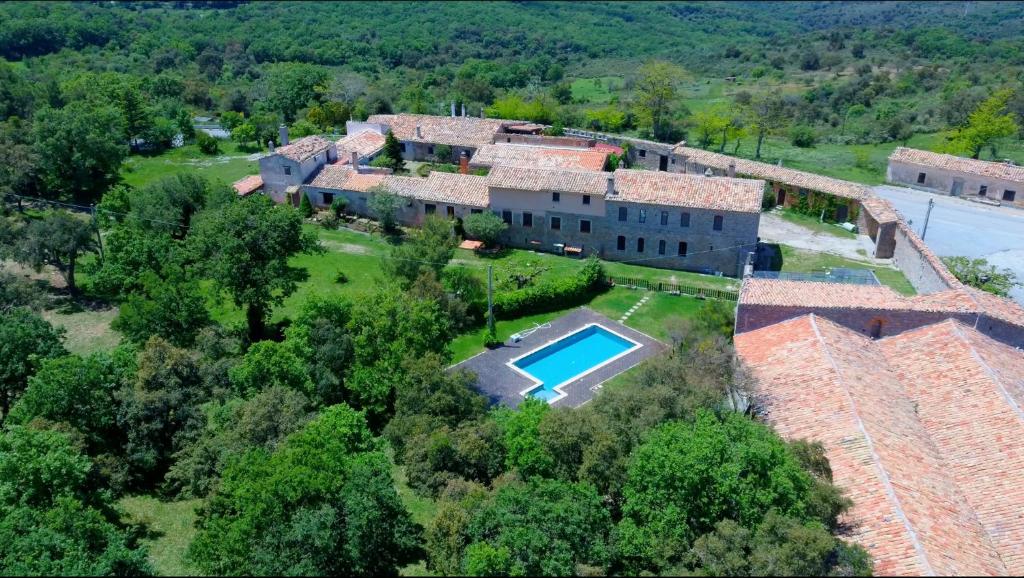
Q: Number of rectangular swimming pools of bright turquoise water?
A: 1